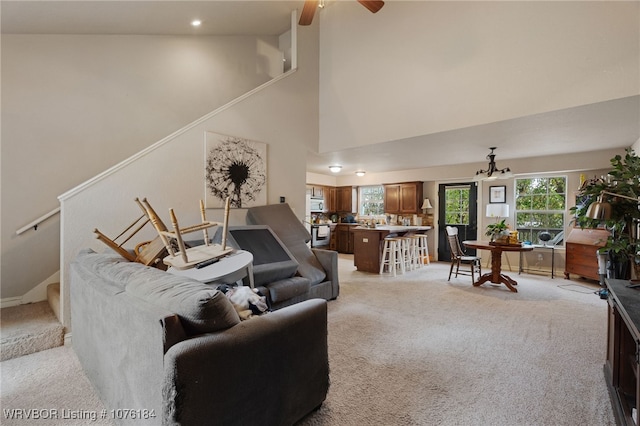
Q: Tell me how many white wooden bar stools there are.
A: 4